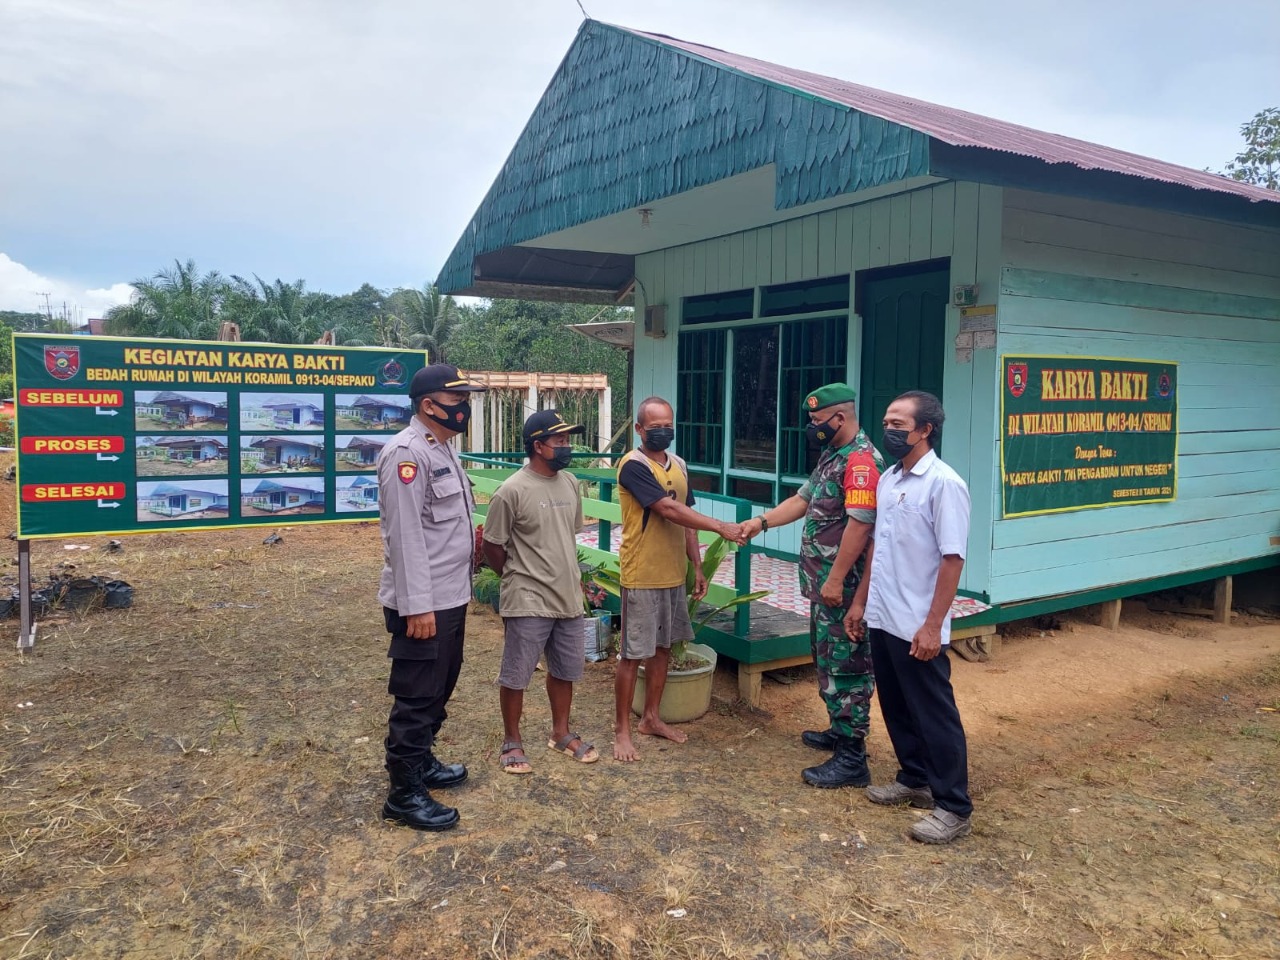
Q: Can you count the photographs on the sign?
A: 9